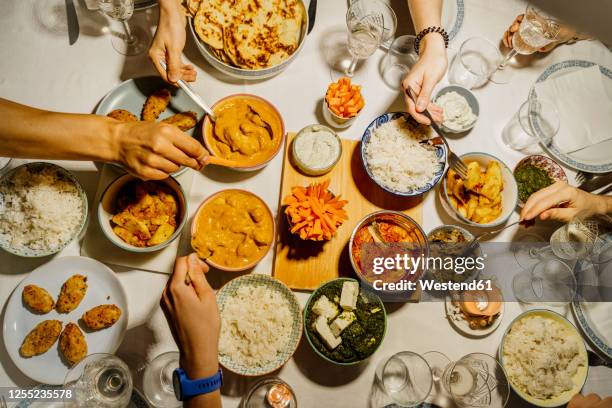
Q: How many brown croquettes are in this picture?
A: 8